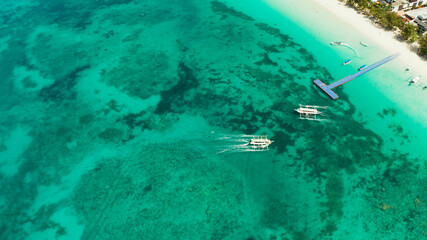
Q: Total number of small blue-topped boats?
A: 2